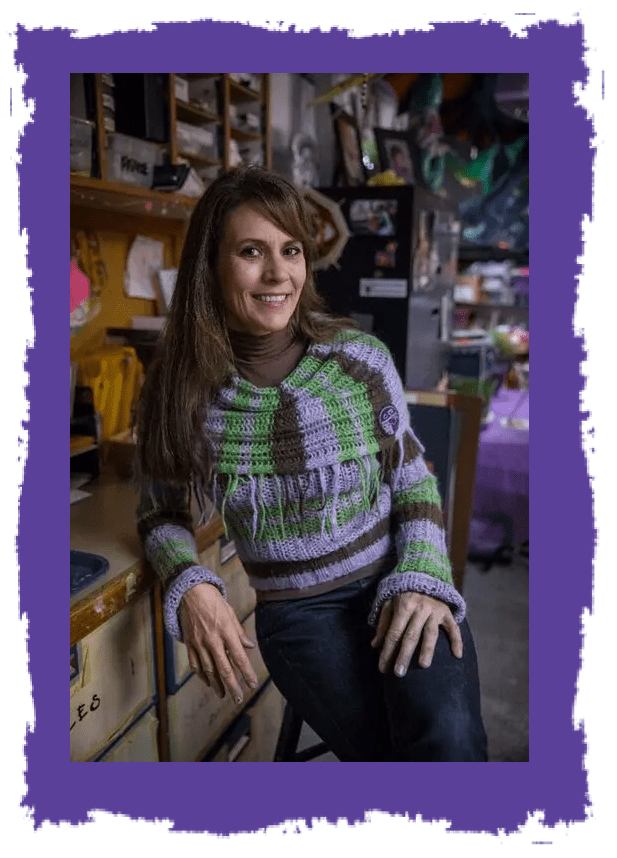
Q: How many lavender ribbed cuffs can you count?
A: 2